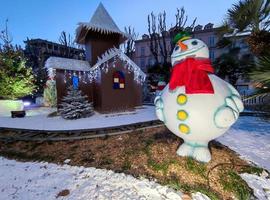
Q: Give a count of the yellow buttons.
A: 3